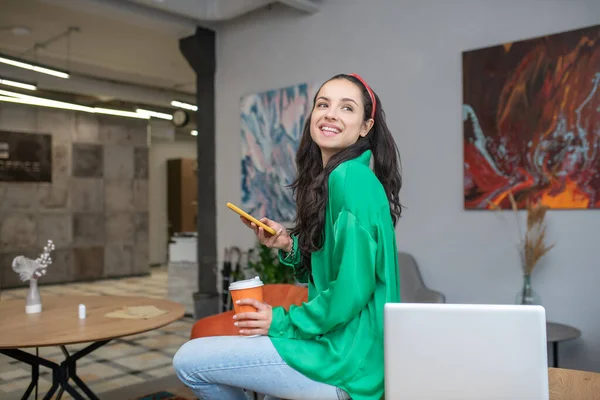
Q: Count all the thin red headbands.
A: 1